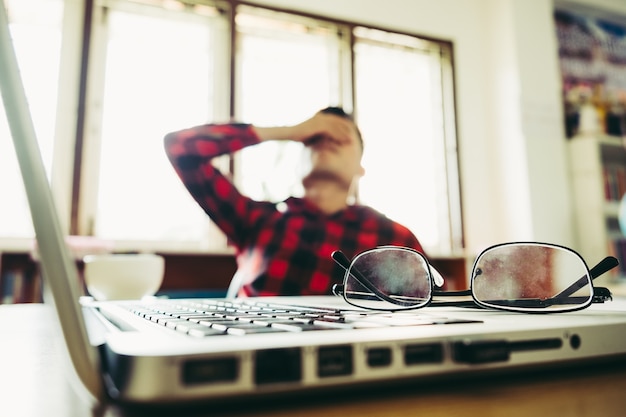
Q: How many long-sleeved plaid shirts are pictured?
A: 1